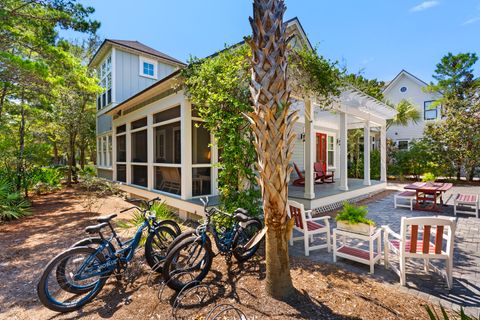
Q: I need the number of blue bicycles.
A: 4